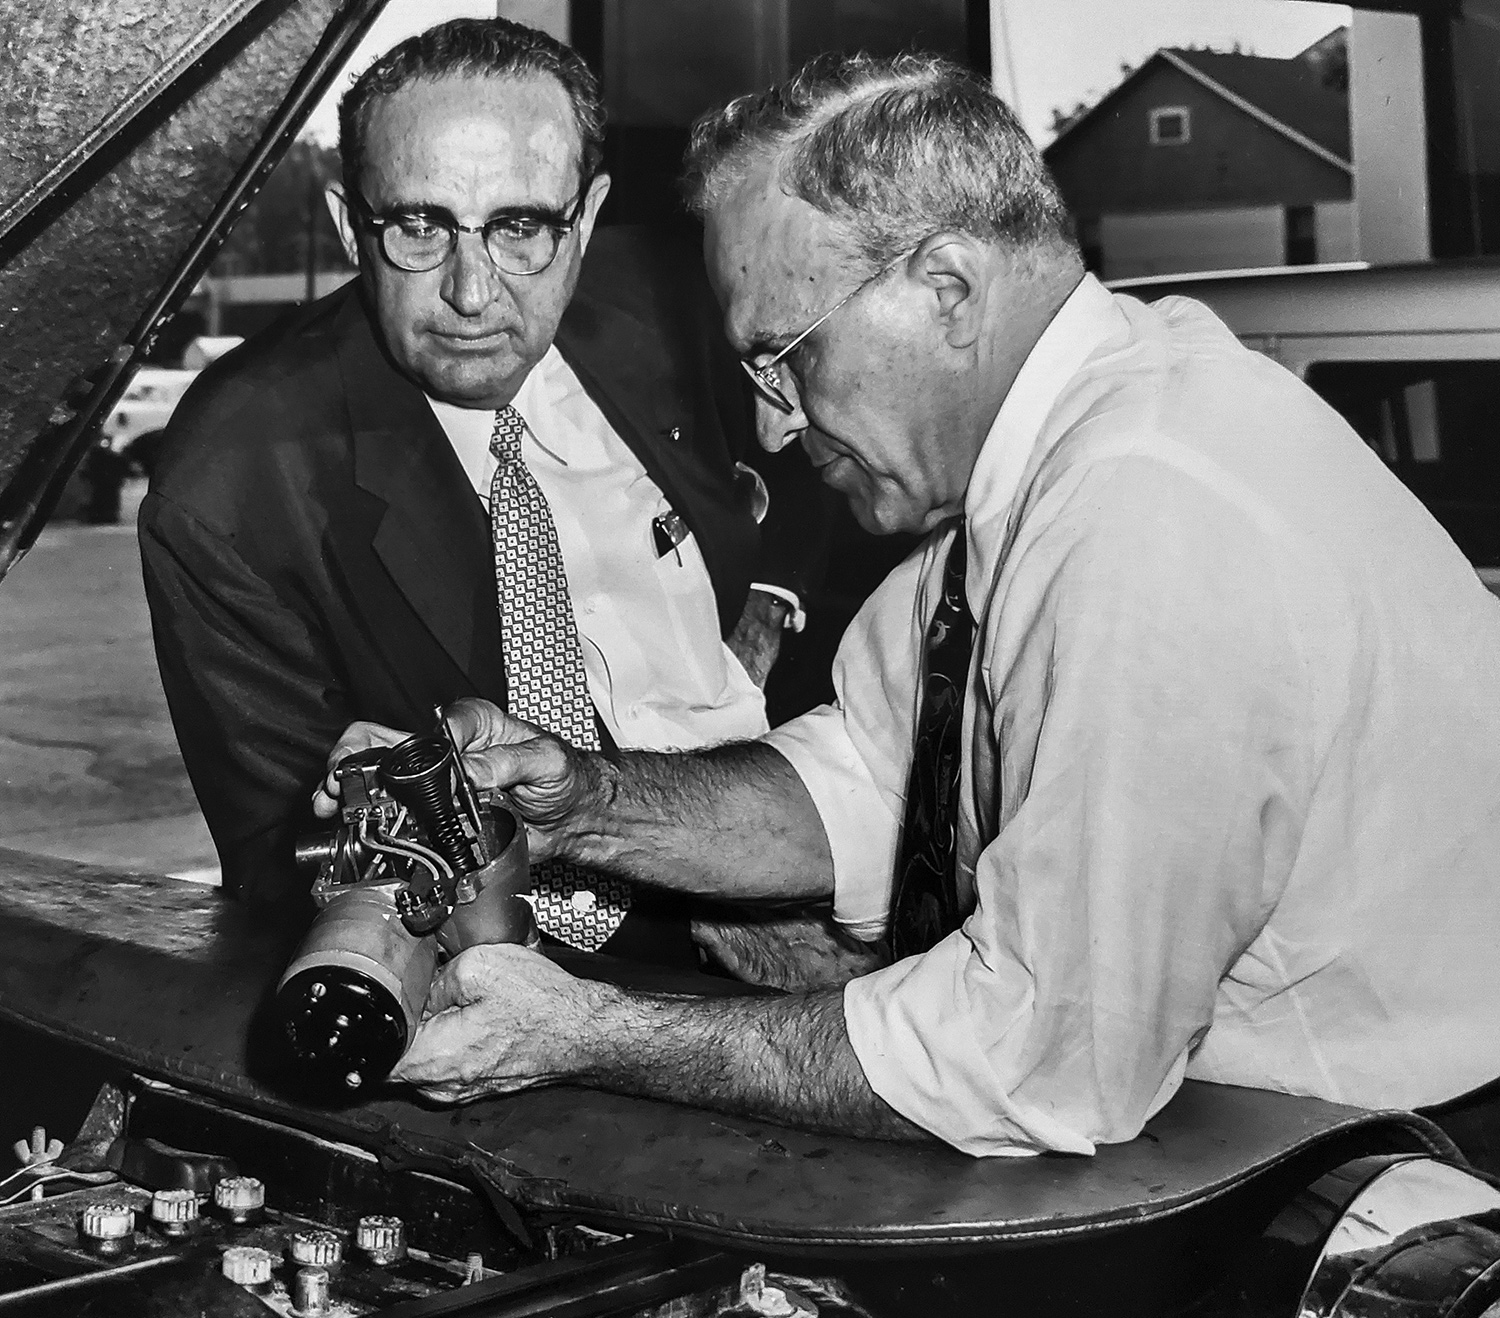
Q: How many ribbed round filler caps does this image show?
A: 6